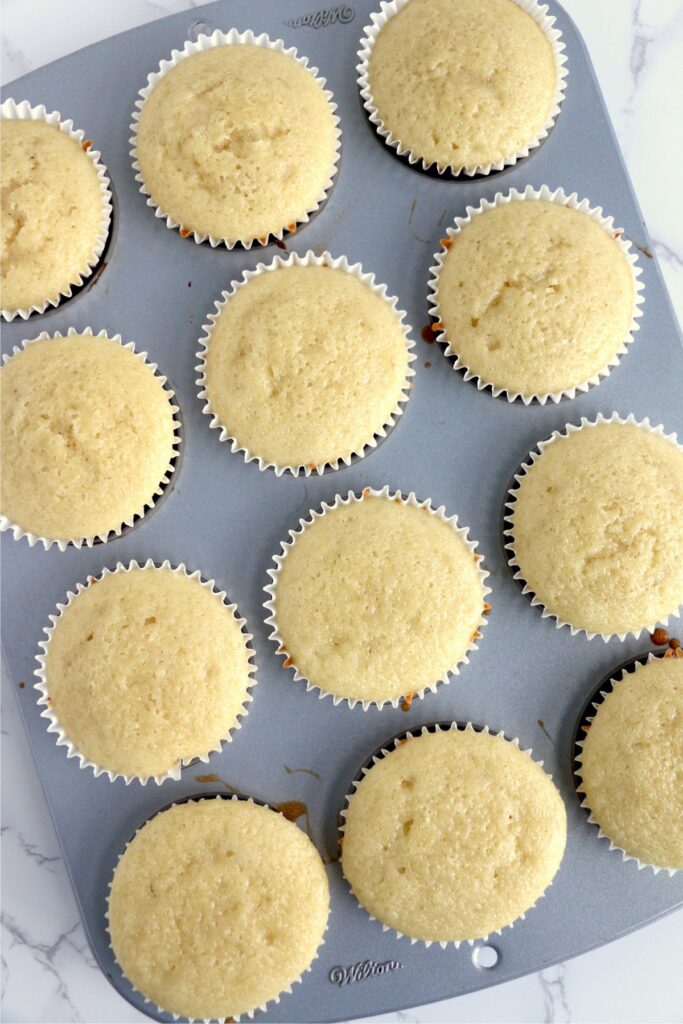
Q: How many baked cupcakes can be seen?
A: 12